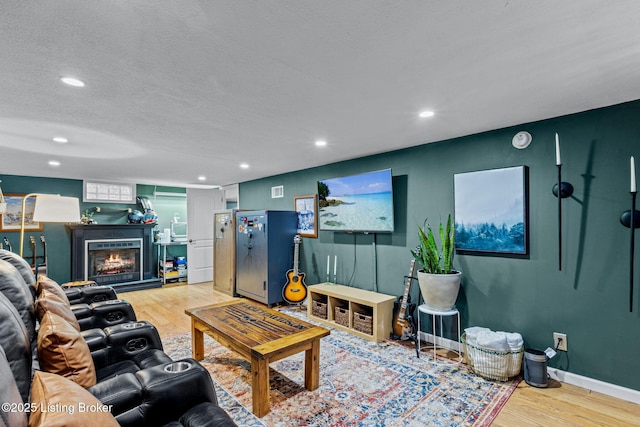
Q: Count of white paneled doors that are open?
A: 1